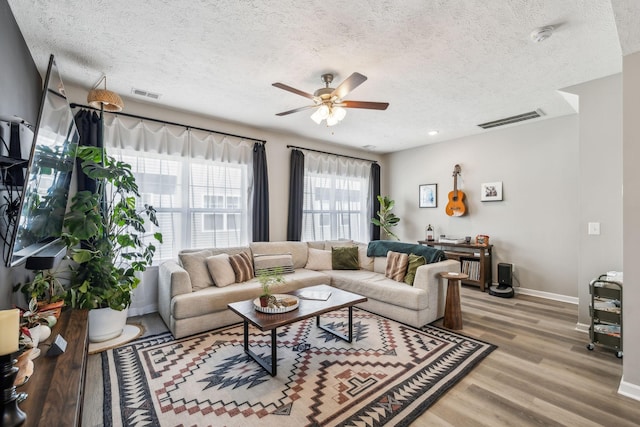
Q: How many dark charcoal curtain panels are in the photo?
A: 4